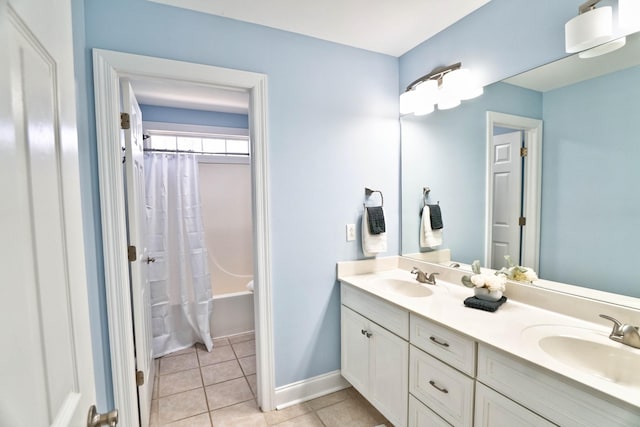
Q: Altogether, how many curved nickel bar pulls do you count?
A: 2